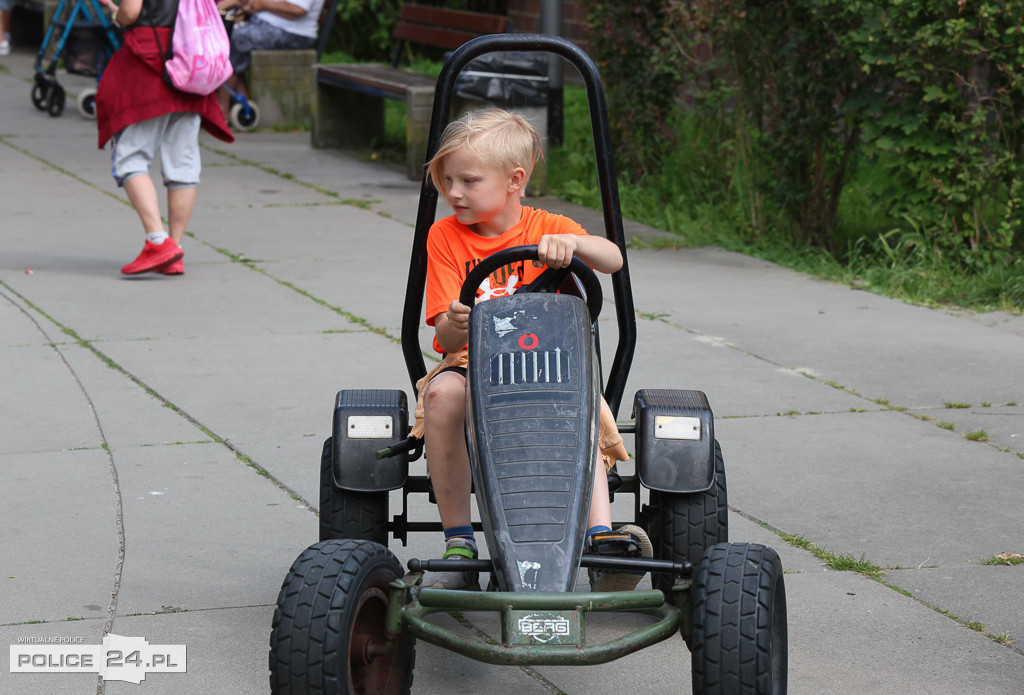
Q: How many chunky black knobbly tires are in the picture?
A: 4